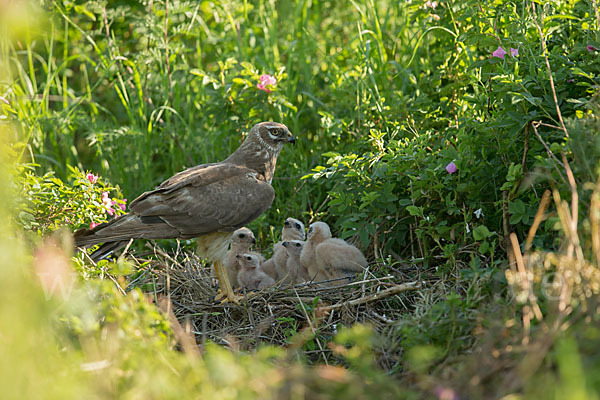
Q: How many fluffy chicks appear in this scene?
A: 5